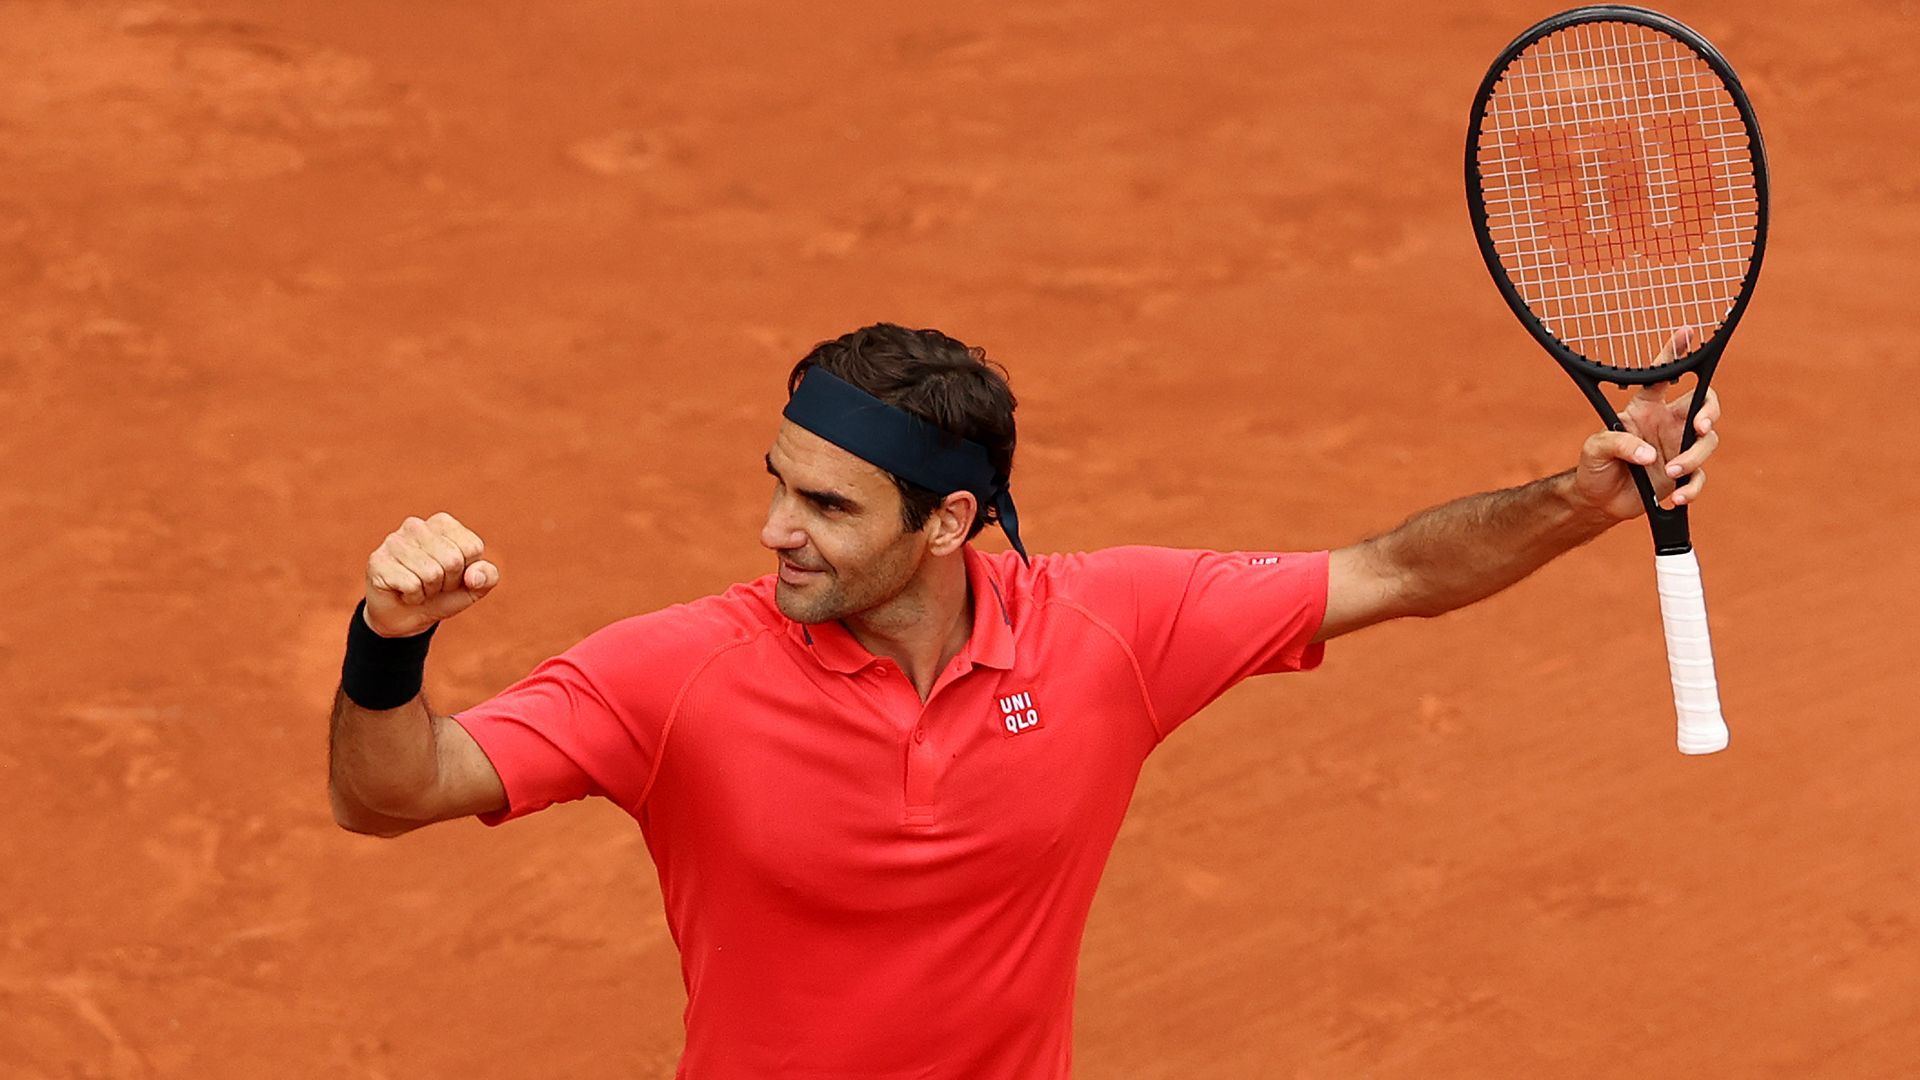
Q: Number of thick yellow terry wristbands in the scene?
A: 0